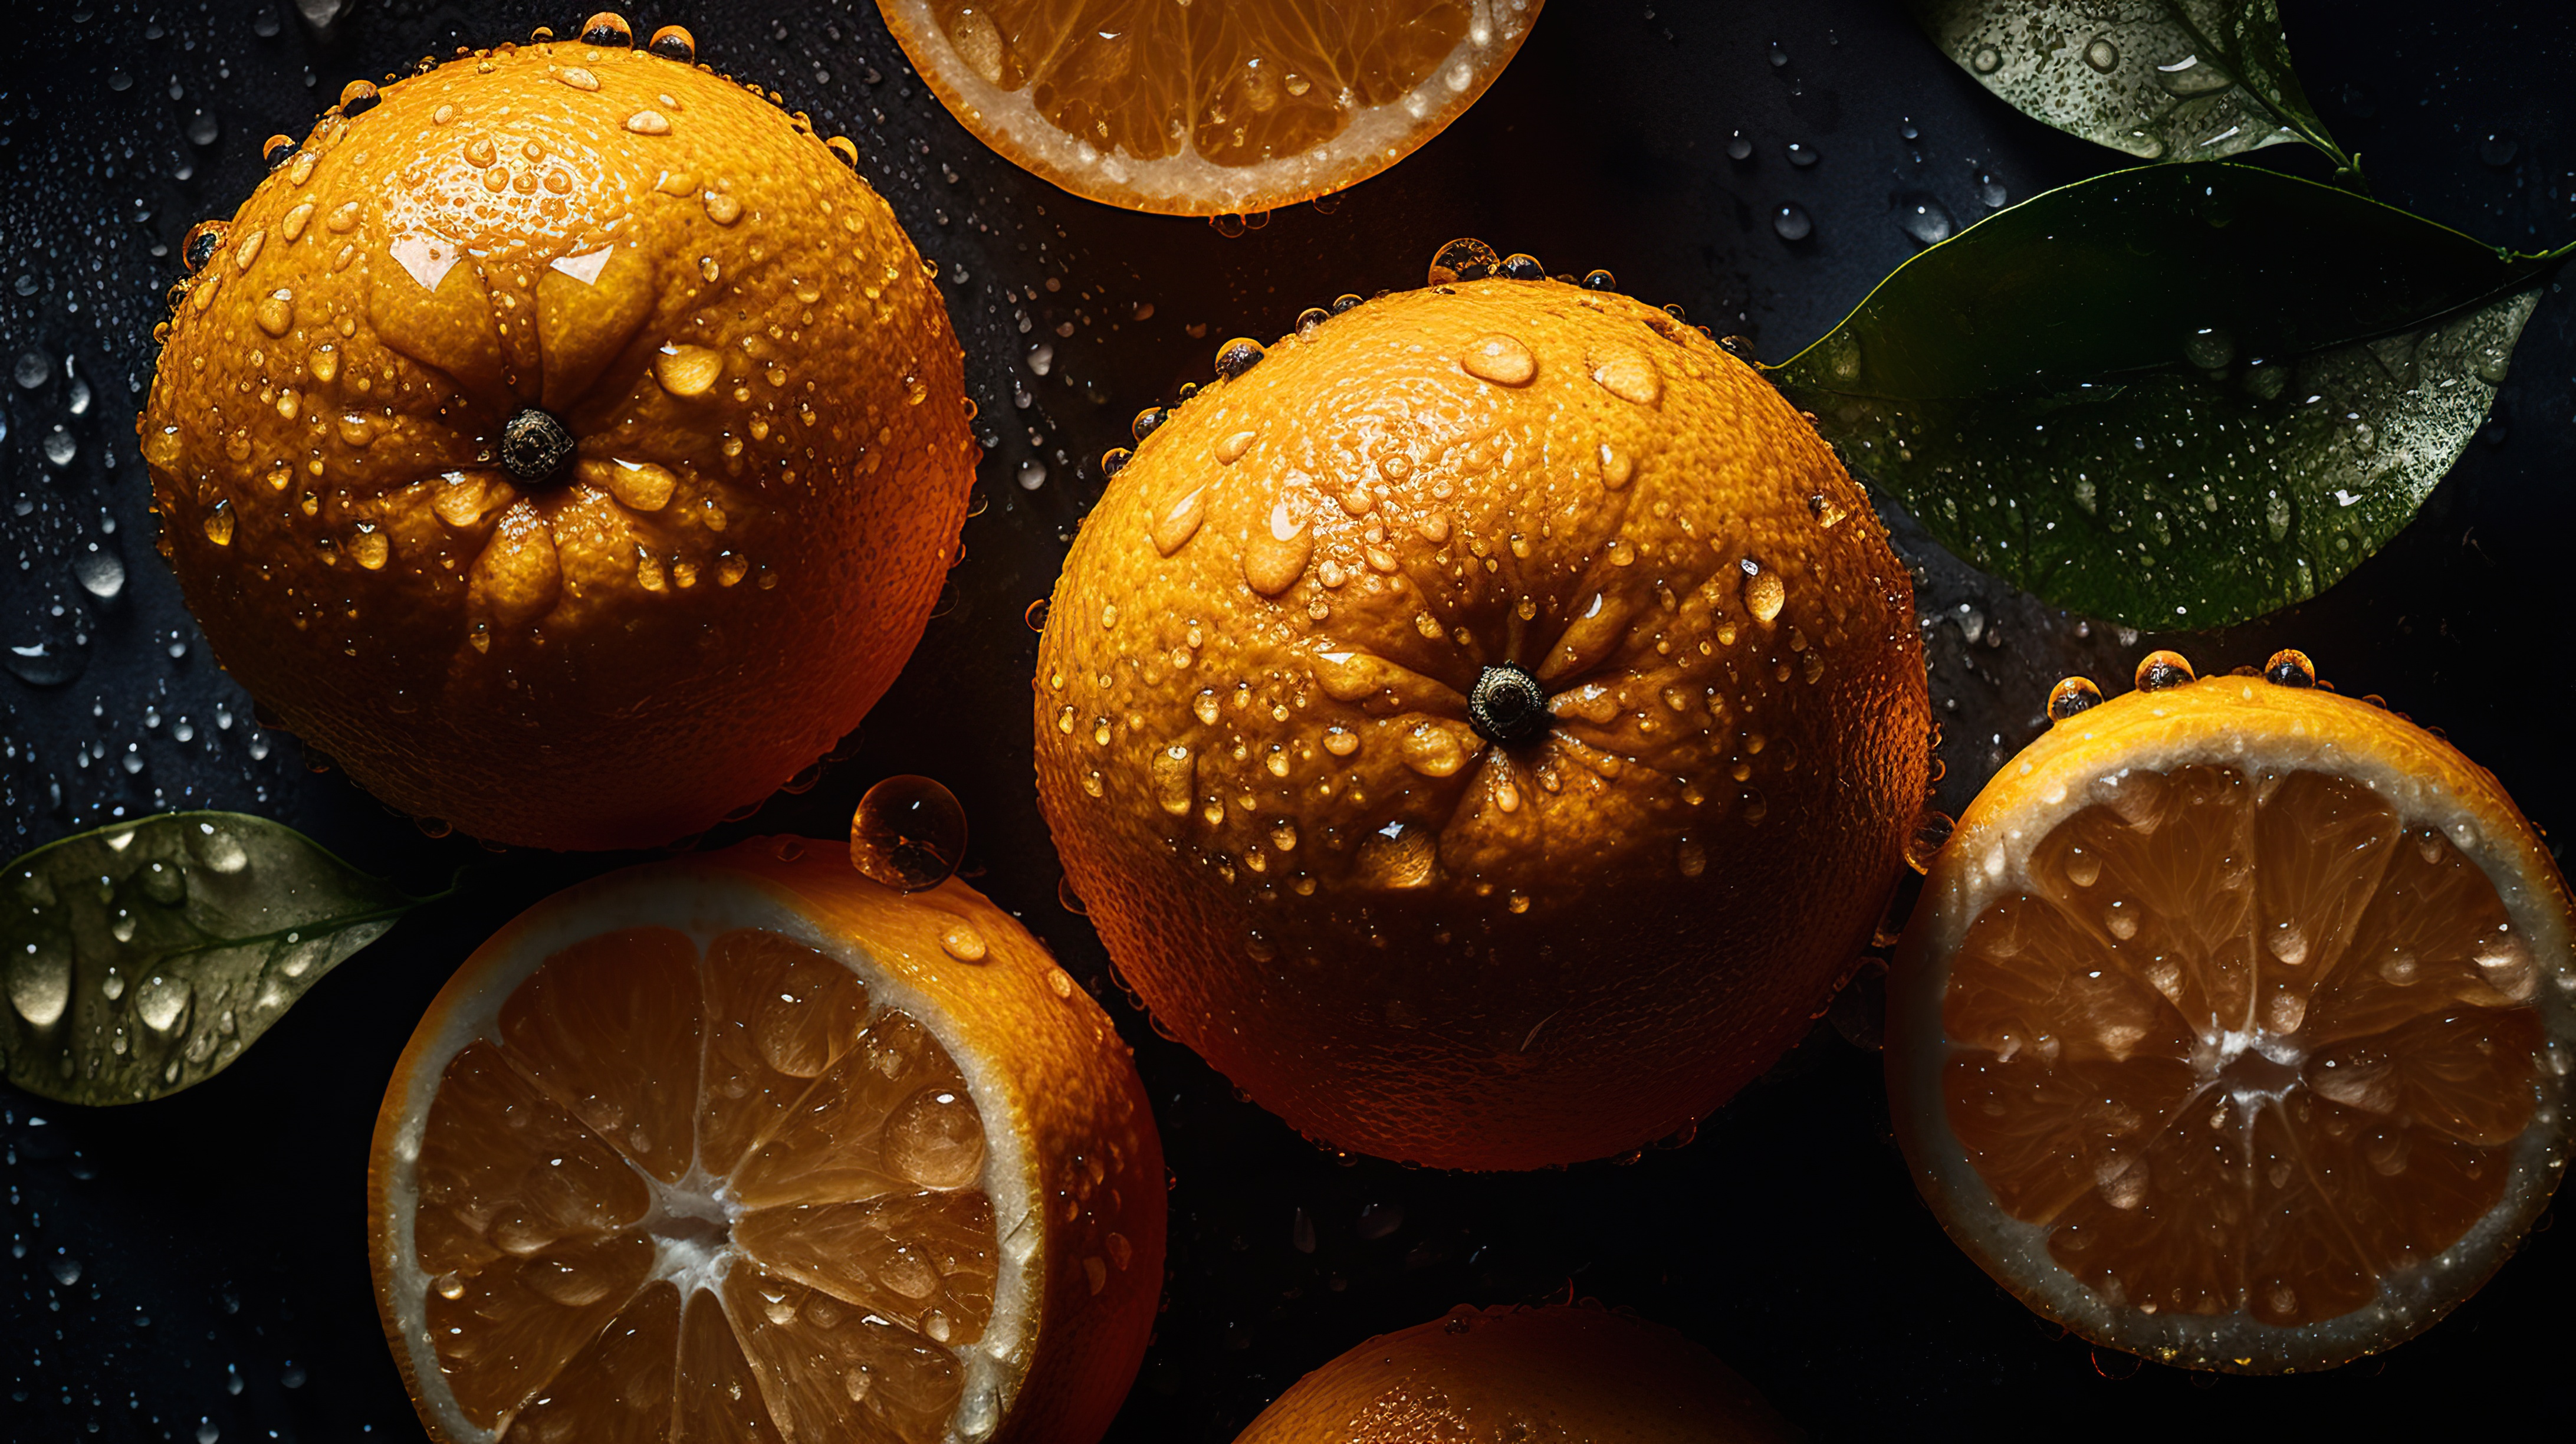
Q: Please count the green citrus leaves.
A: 3